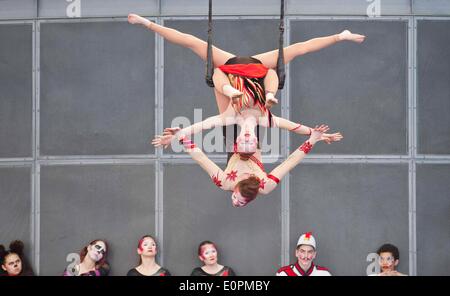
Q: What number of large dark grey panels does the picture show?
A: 10